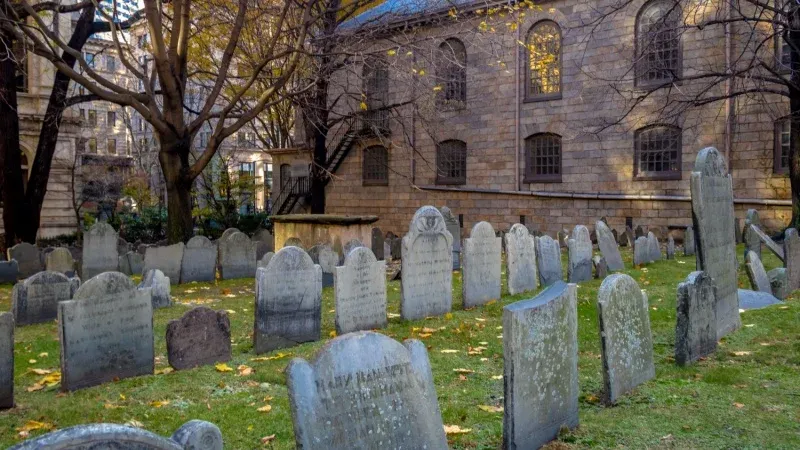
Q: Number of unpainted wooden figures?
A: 0